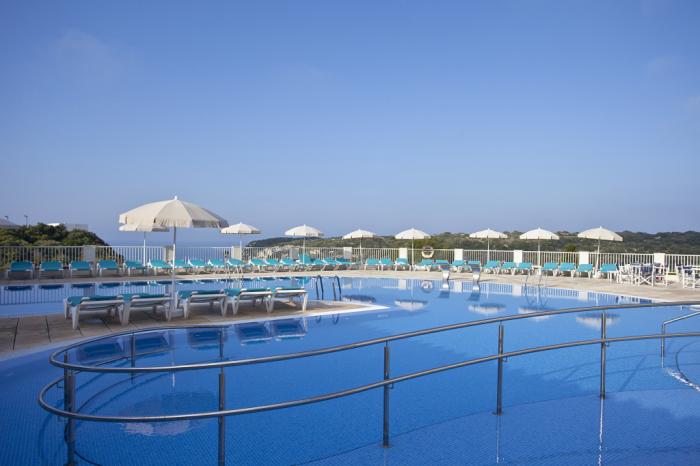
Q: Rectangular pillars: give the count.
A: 10